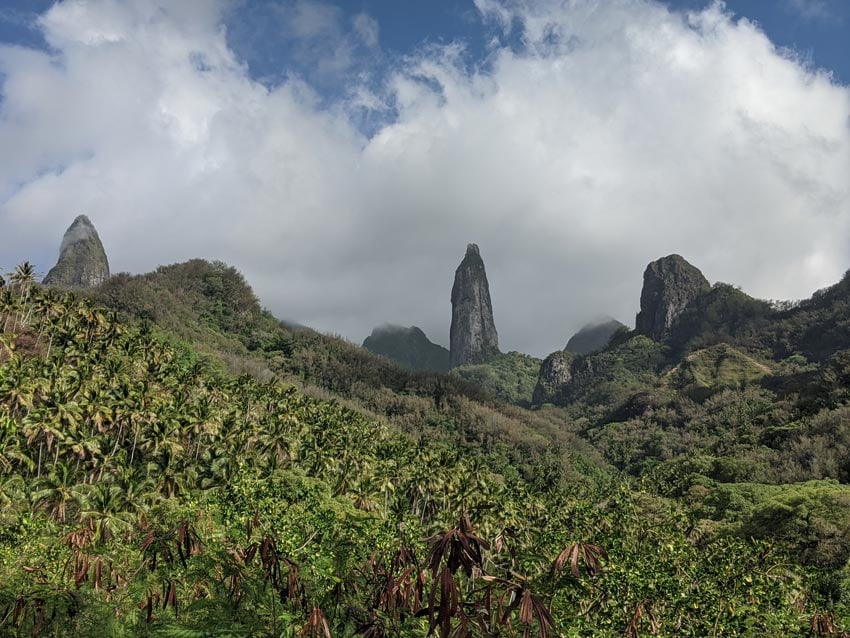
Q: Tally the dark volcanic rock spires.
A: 3